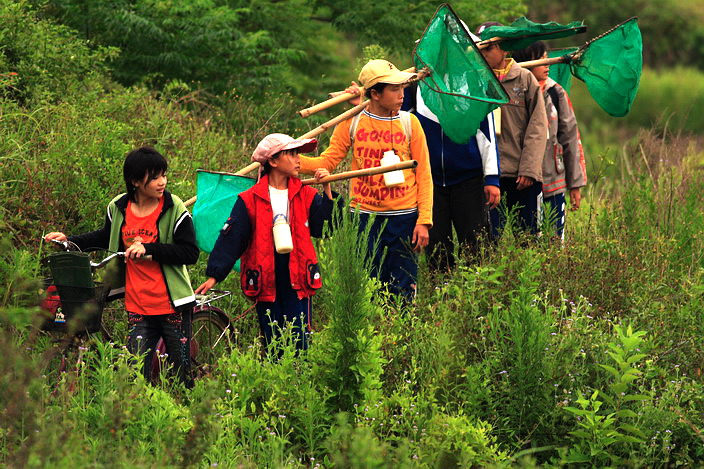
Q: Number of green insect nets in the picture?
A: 5